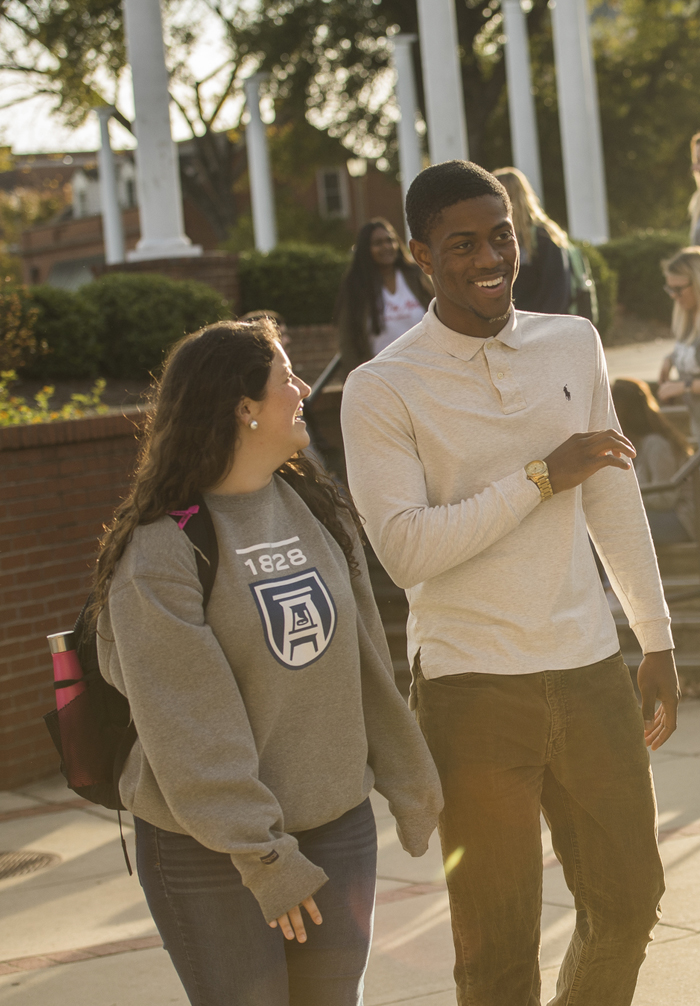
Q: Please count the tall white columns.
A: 7